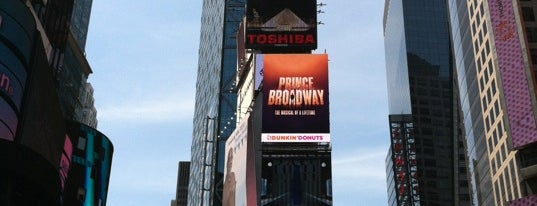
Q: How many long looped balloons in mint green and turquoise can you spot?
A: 0